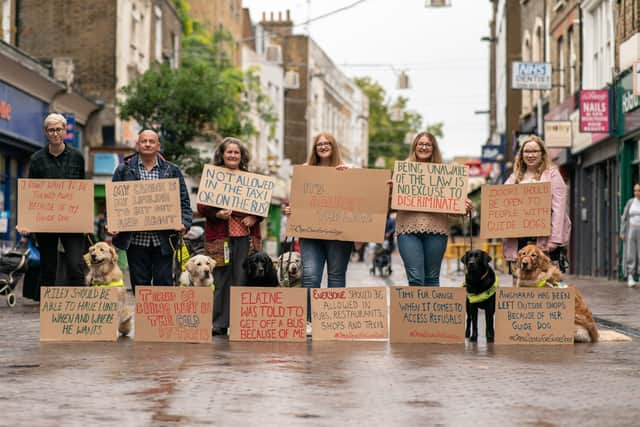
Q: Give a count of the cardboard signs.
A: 12